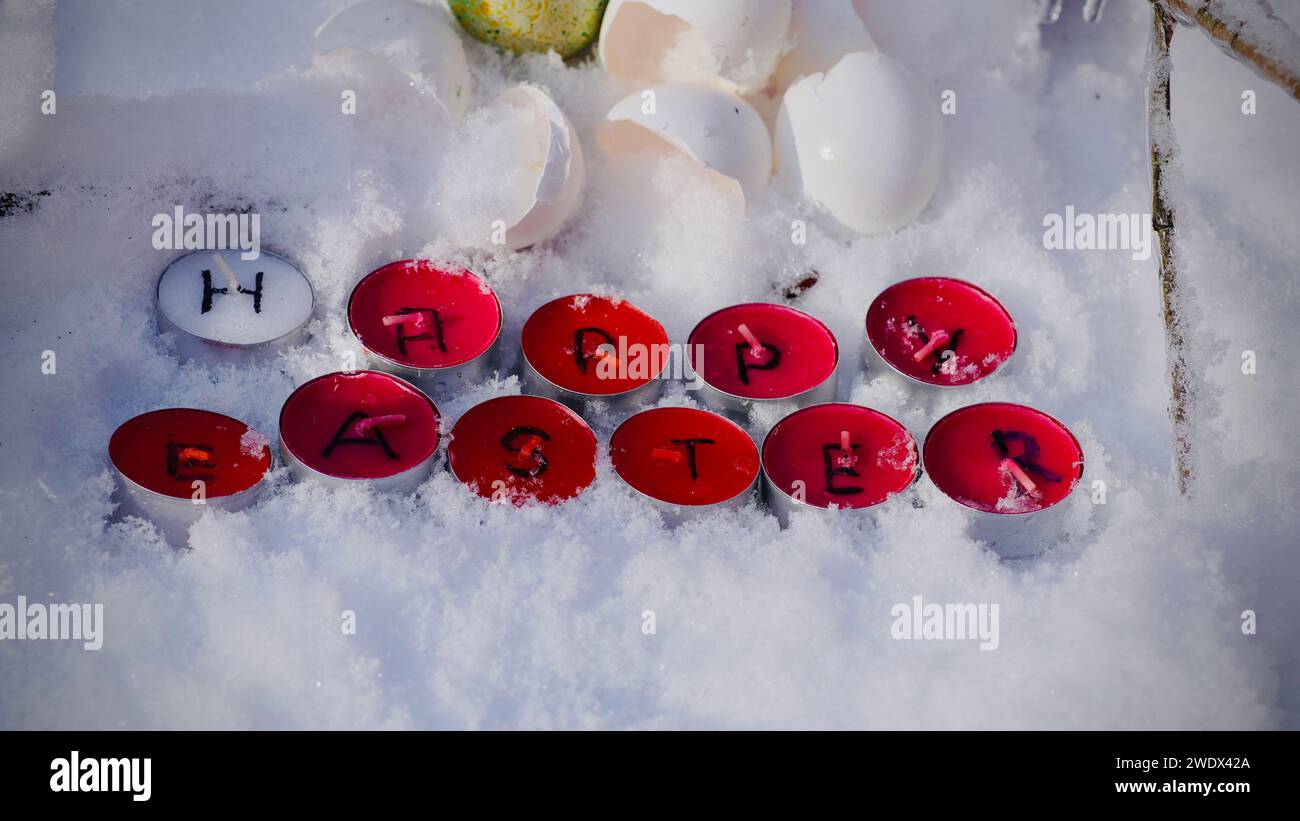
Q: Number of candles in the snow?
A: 11